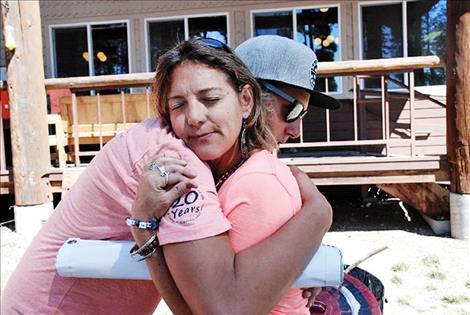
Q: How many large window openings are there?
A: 4